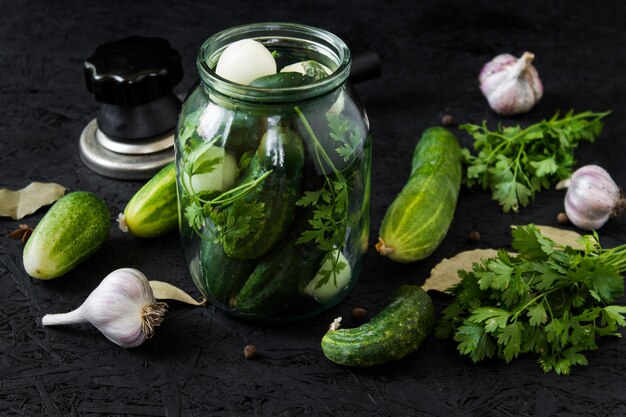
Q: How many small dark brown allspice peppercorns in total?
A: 5